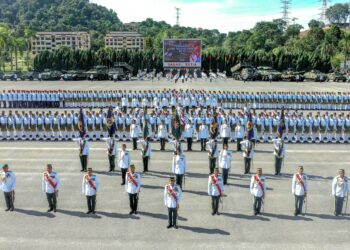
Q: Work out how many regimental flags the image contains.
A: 7